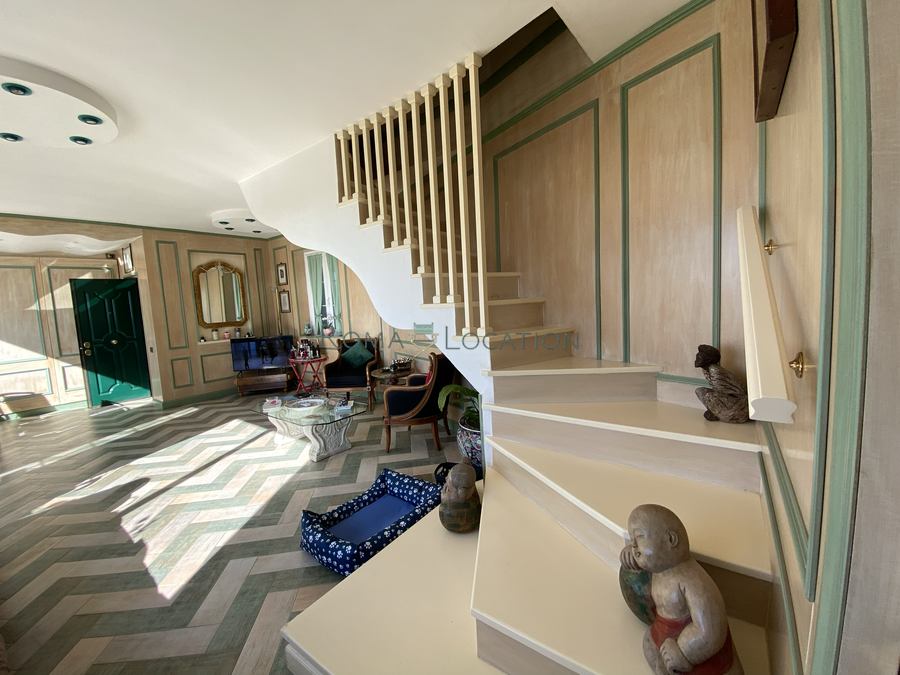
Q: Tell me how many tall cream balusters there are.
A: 11